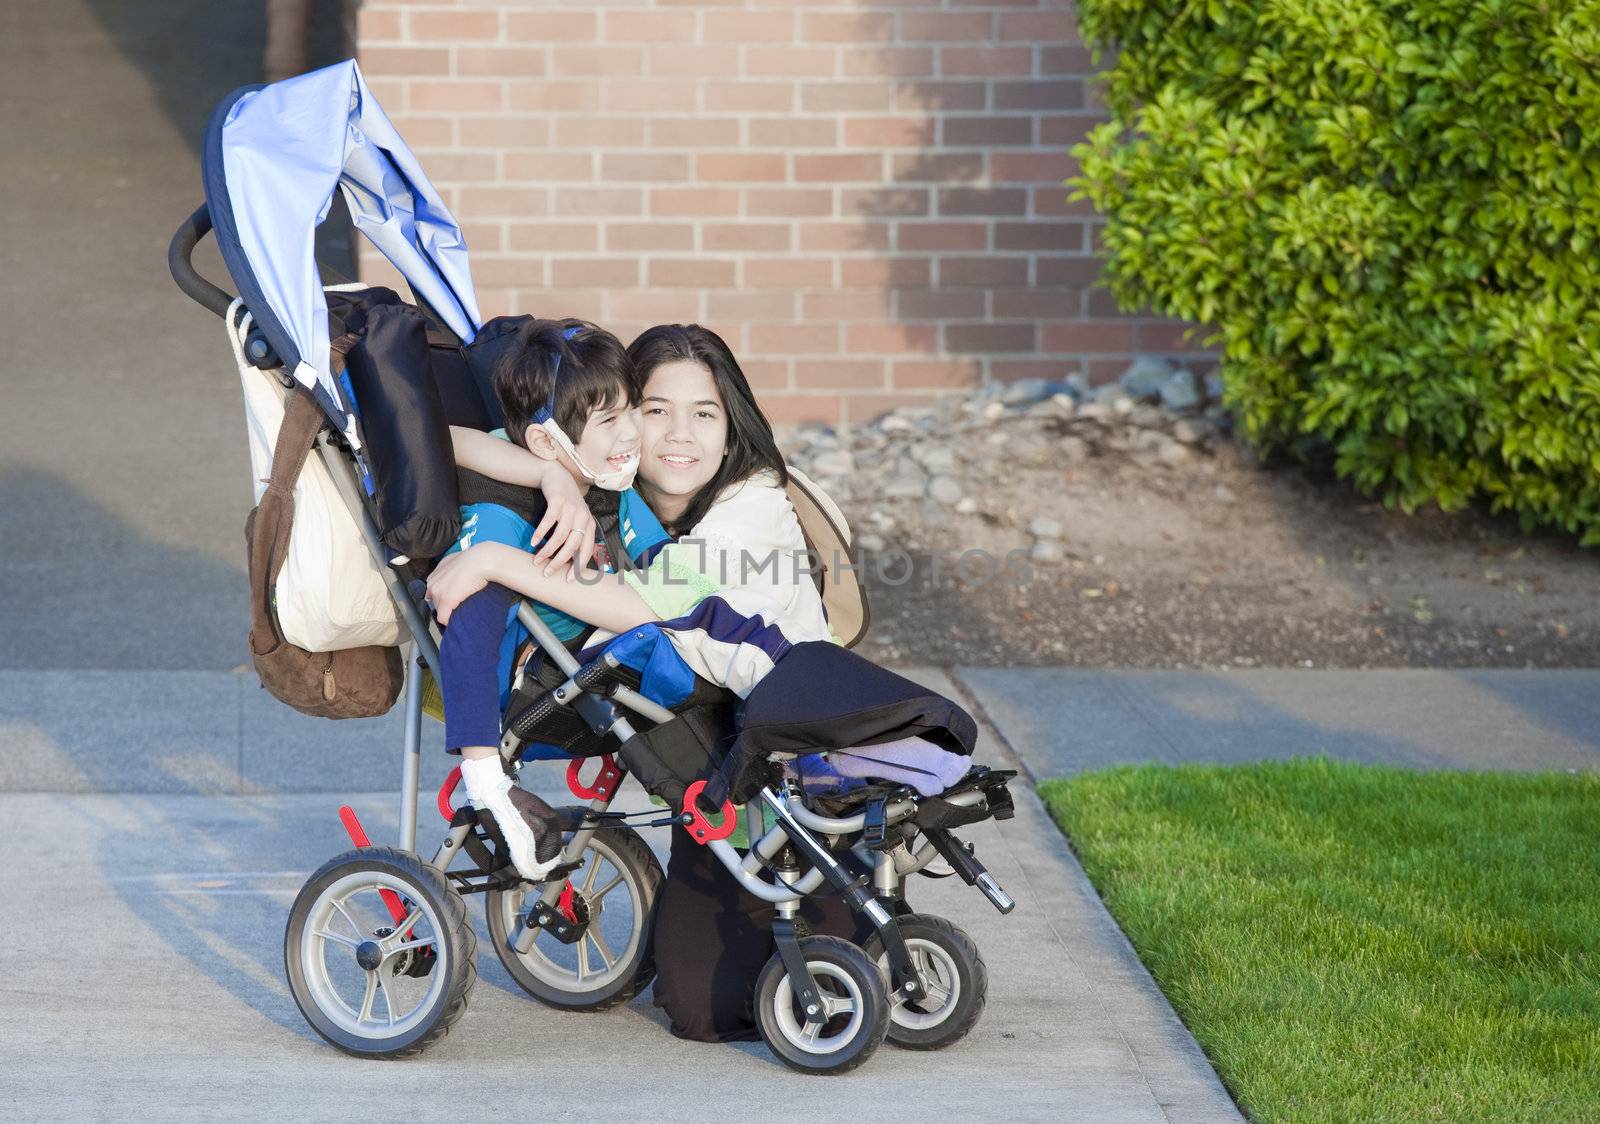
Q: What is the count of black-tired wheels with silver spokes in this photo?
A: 4